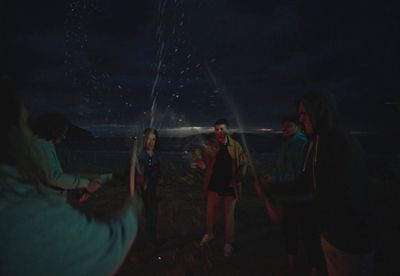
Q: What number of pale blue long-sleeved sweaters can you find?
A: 2